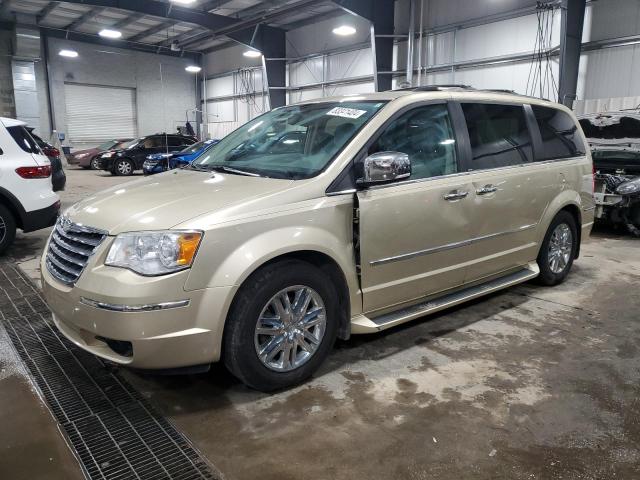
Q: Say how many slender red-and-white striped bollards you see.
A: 0